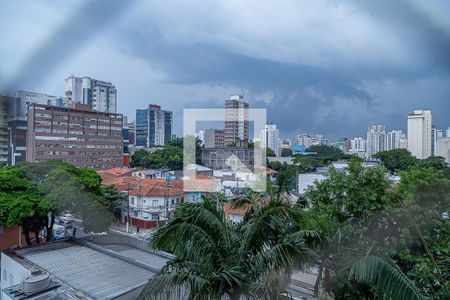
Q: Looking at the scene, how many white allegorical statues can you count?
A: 0